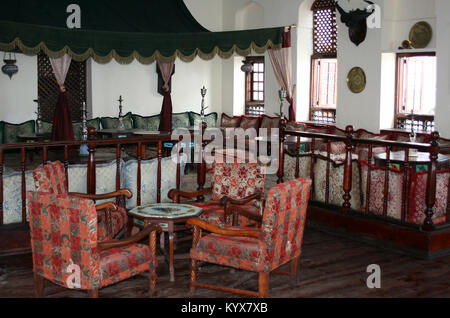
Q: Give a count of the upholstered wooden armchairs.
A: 4